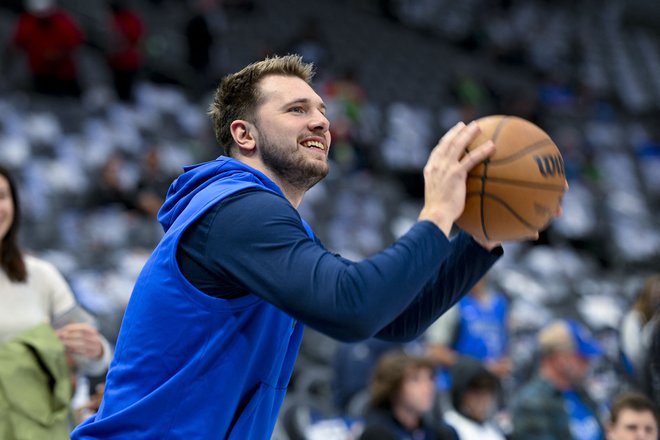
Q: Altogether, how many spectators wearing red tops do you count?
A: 2